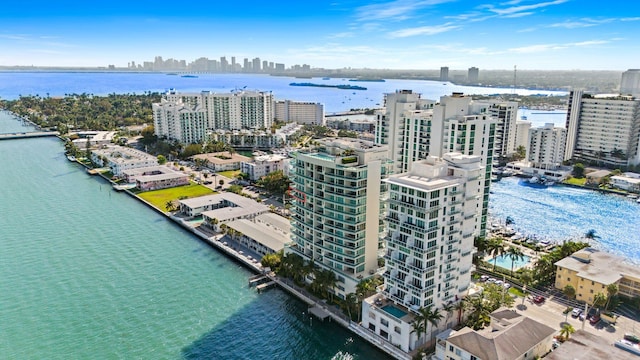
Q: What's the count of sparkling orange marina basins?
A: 0